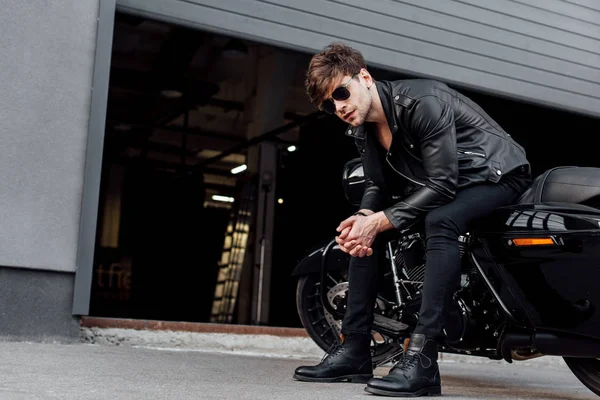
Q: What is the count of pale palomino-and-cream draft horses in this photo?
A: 0